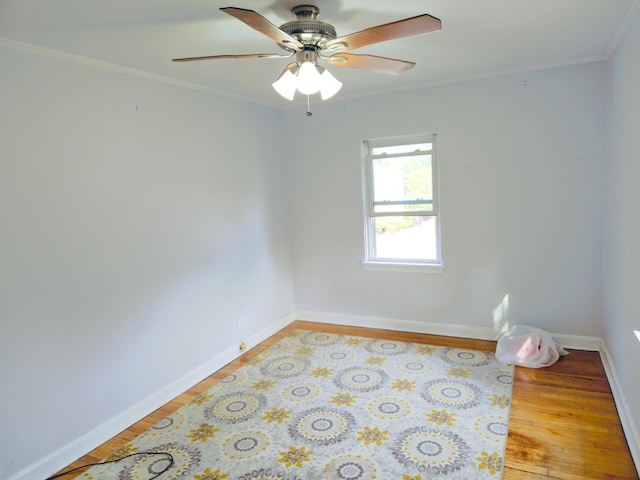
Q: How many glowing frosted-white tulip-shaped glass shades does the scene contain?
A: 3